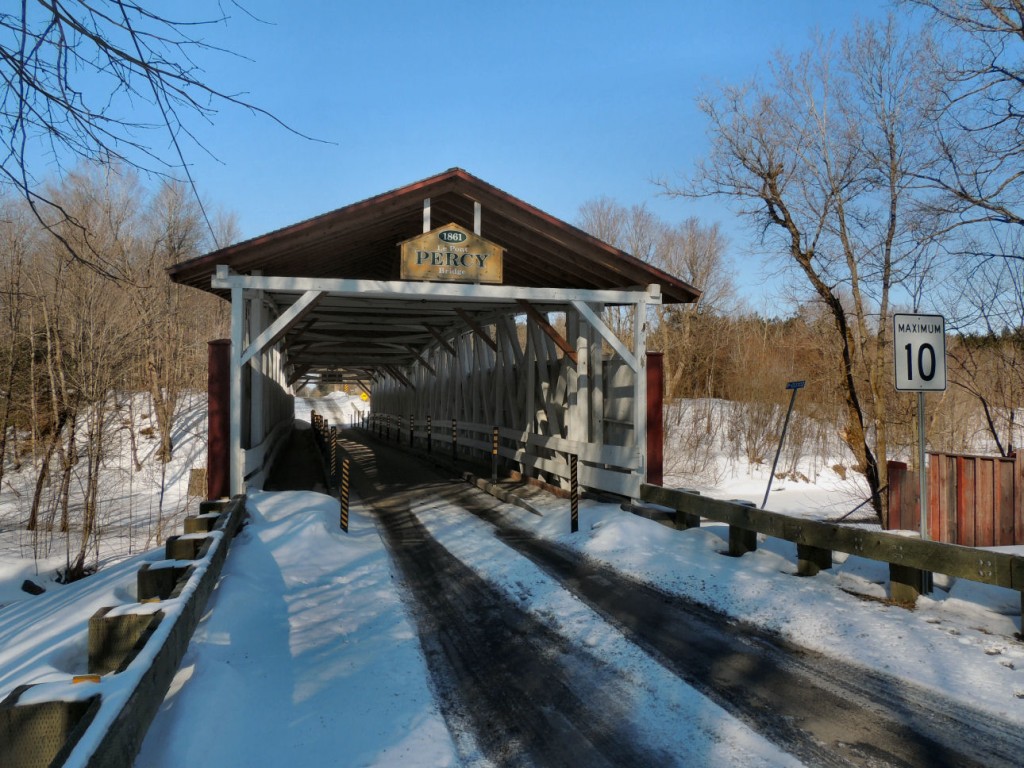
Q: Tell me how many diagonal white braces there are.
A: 2